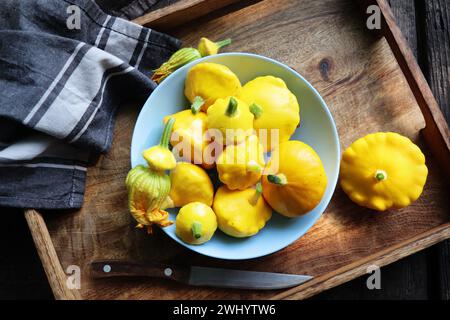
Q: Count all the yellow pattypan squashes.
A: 12